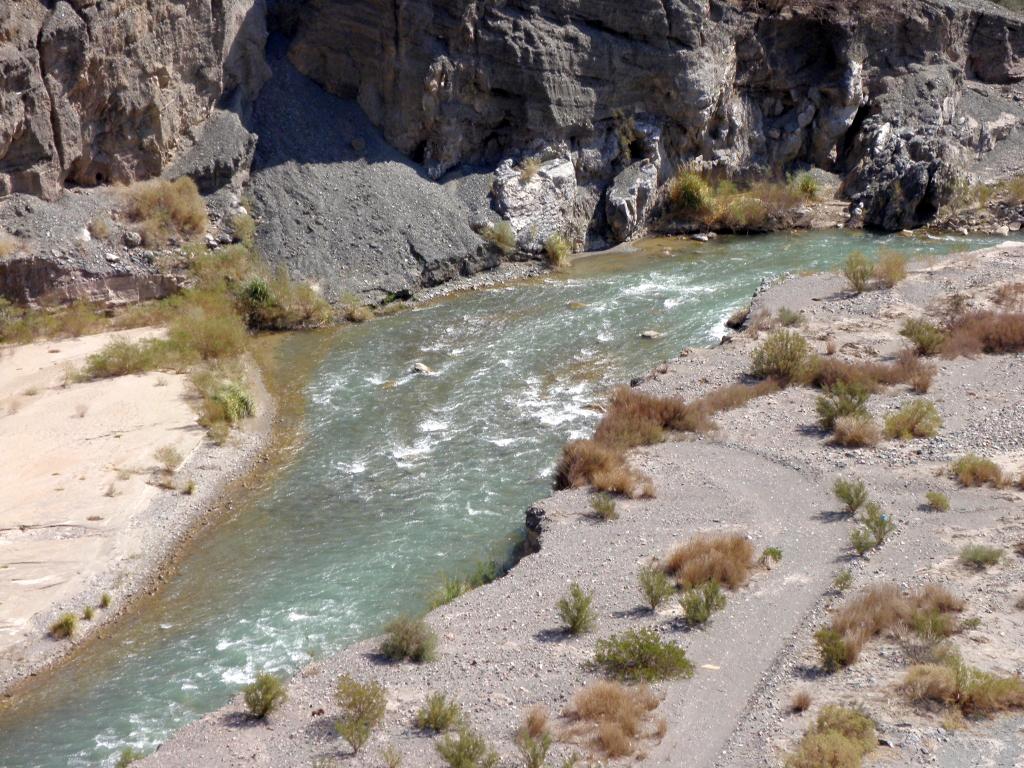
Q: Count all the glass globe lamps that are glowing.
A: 0